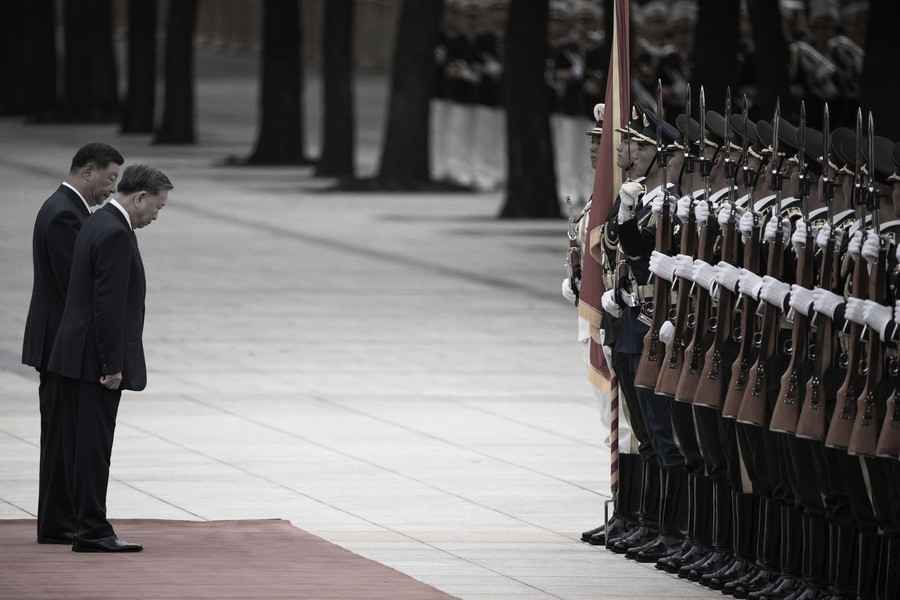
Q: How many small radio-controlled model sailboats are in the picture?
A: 0